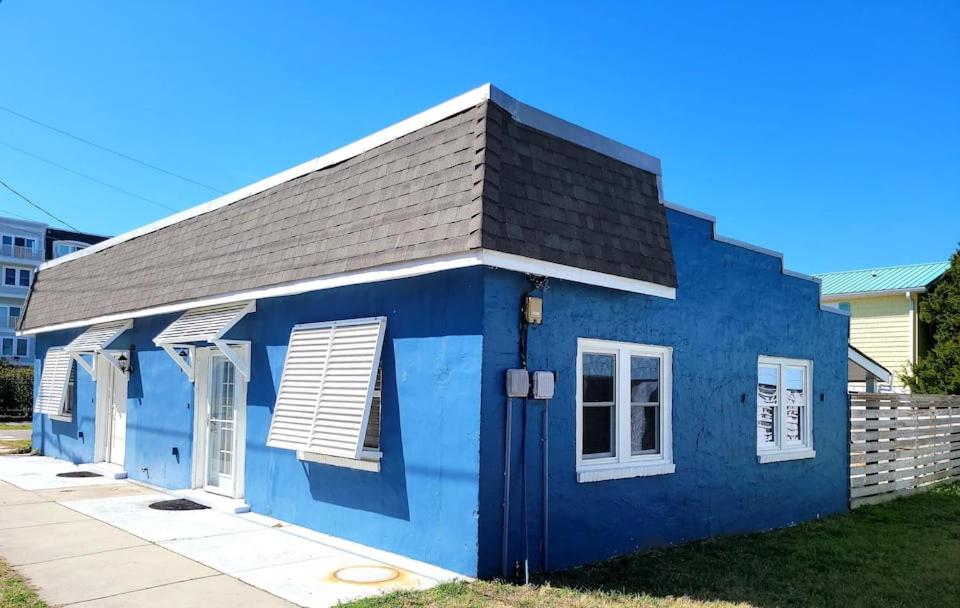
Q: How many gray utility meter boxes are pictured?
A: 2